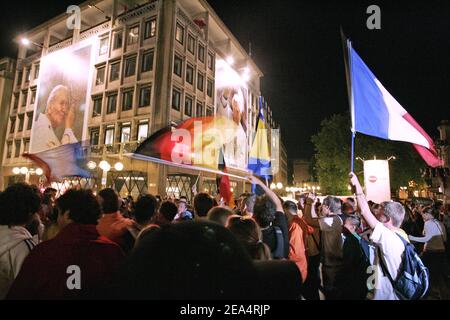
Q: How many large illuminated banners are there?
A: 2